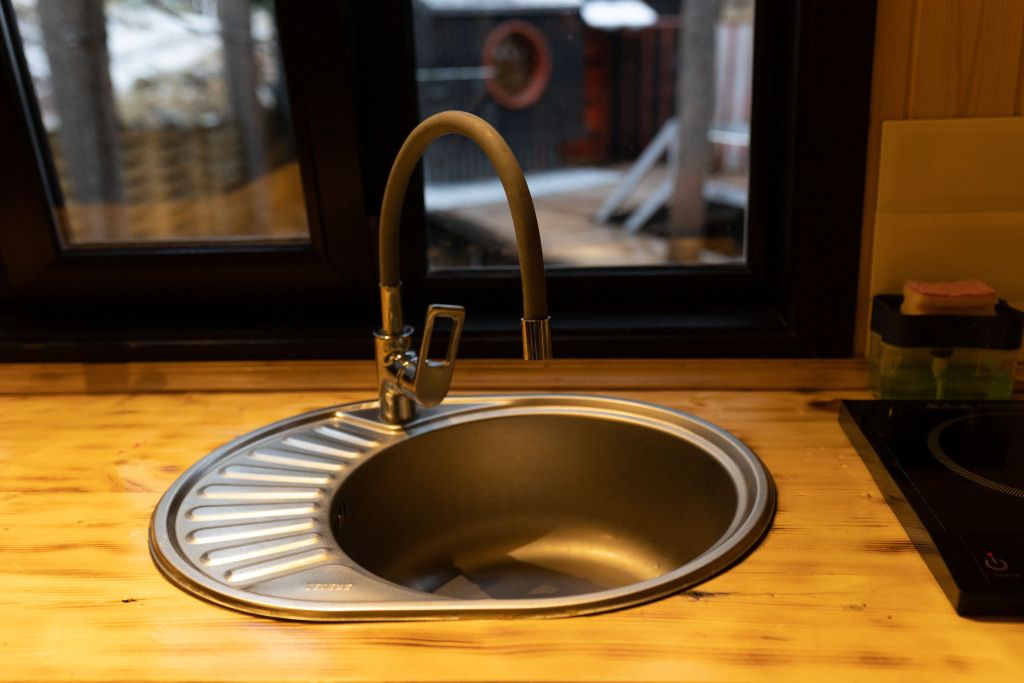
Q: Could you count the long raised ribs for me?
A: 9